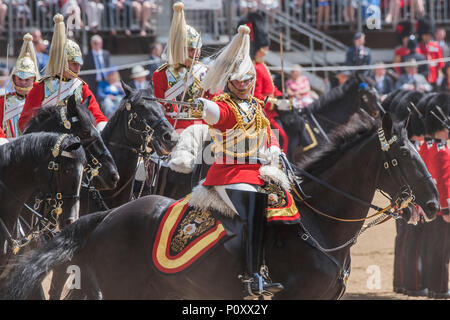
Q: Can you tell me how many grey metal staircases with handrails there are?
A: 1